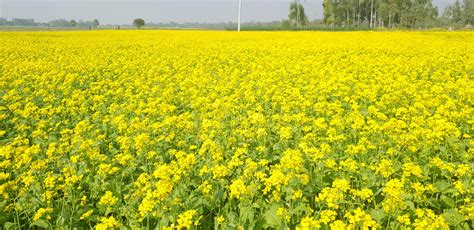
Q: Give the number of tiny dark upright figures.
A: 2